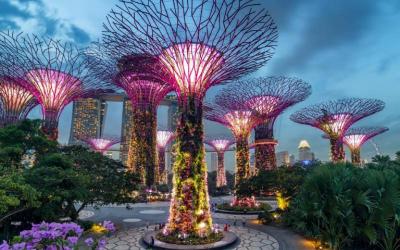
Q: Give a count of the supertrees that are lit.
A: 11